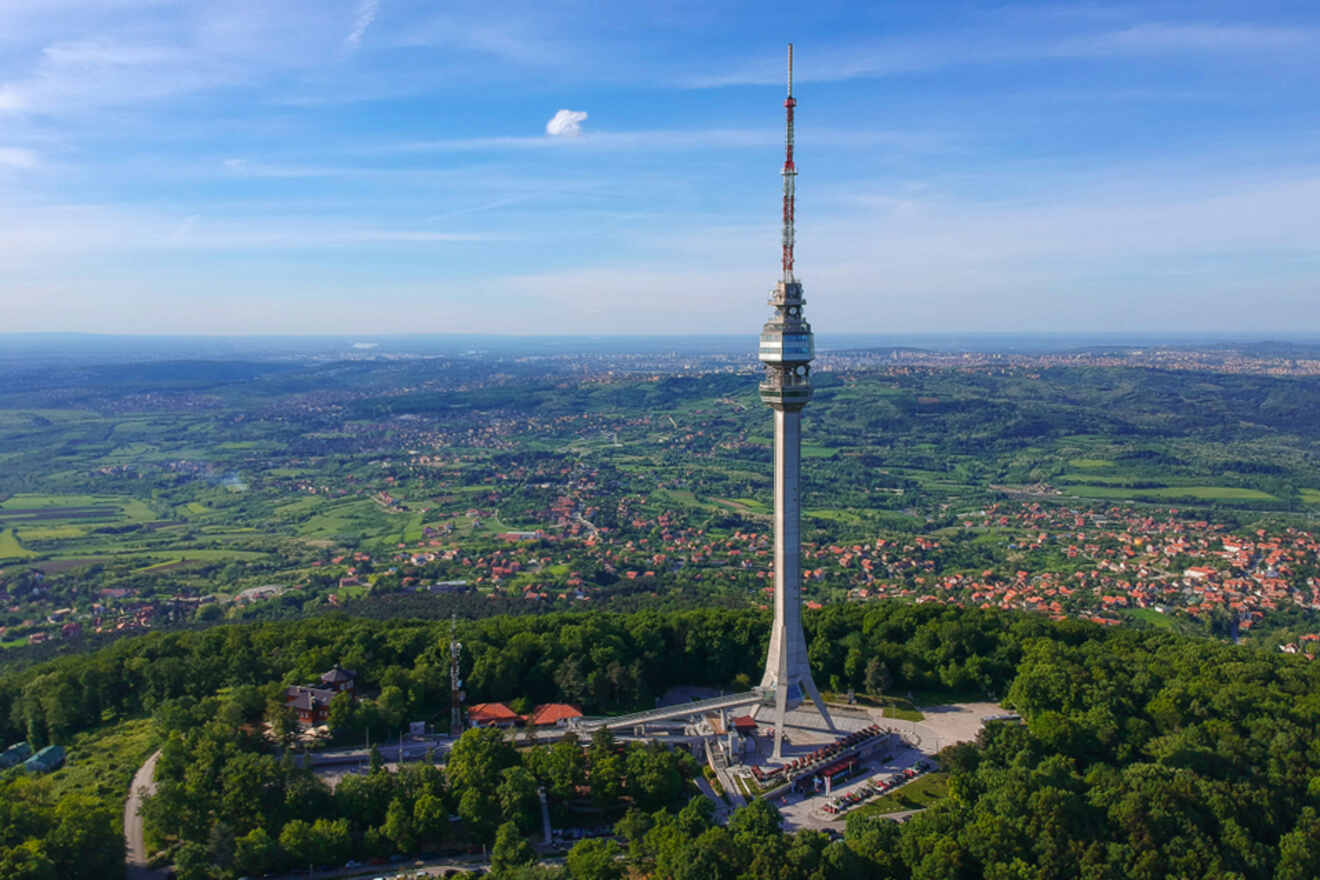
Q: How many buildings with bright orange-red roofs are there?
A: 2